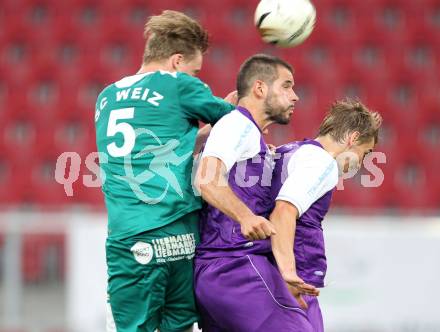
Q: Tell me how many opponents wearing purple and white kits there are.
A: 2